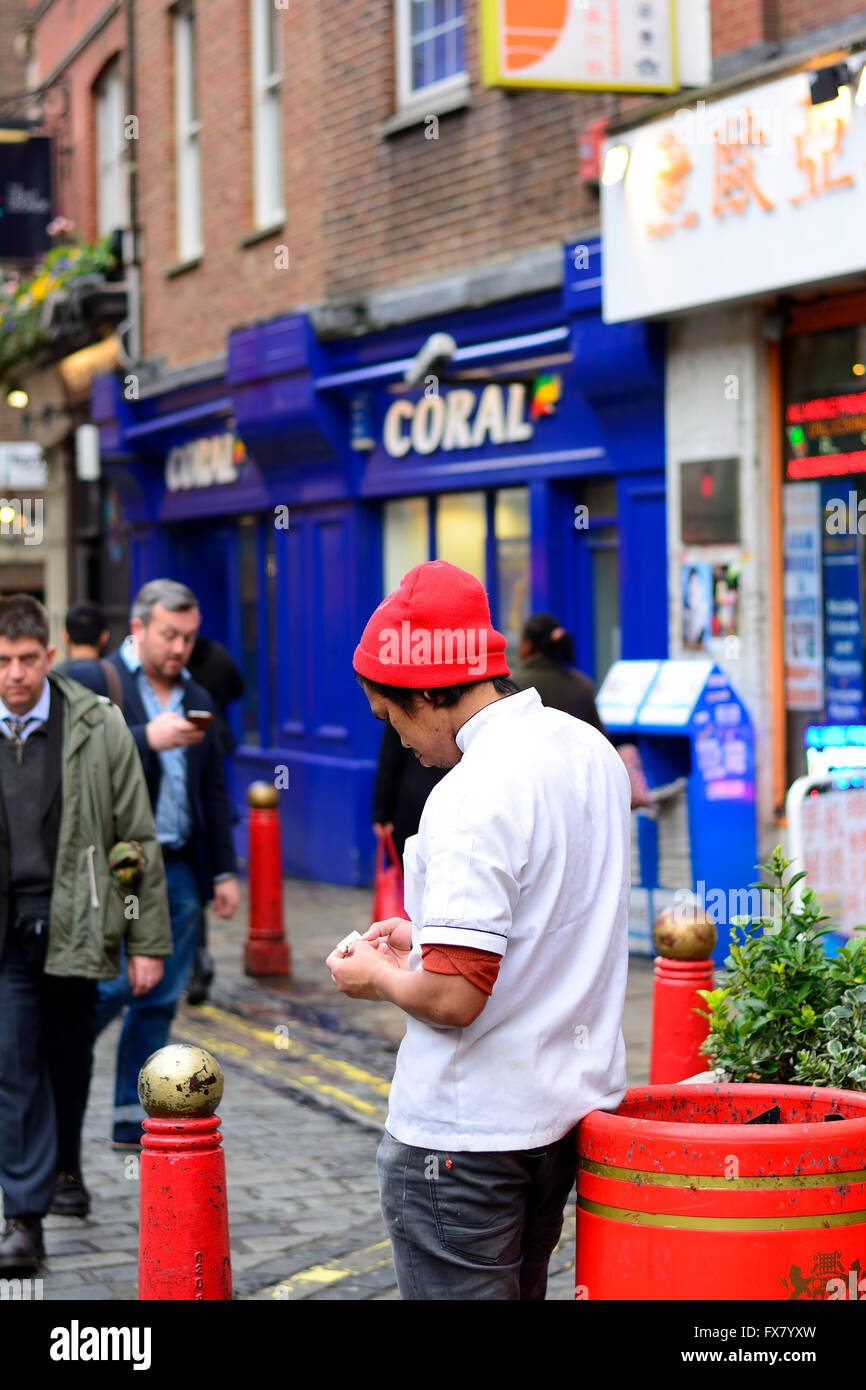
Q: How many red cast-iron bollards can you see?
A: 3